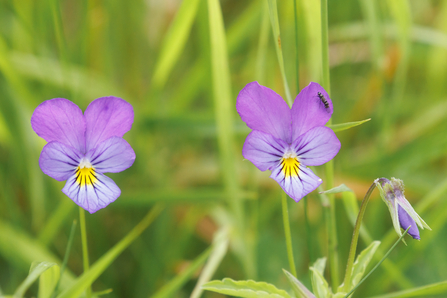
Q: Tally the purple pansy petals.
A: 10